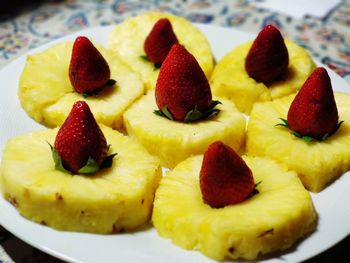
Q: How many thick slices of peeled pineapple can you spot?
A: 7